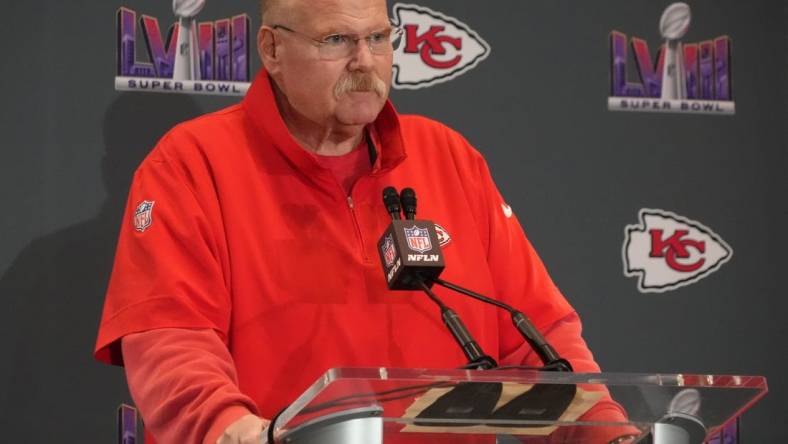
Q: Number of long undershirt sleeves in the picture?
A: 2